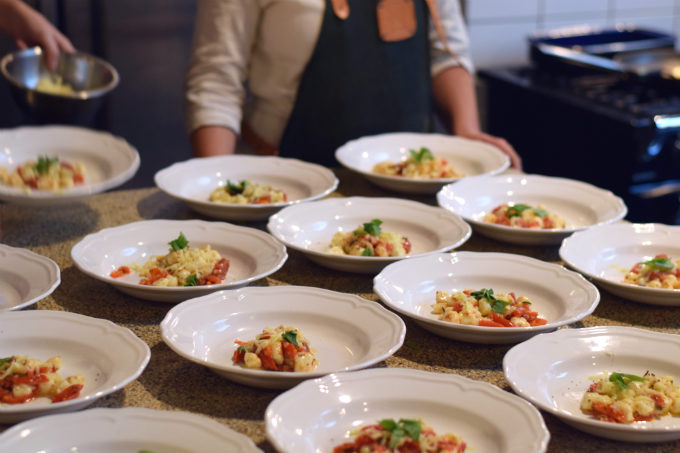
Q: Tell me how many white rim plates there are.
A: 14